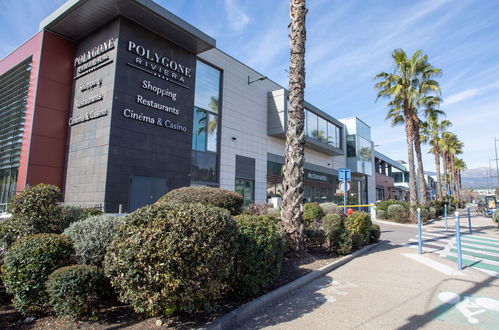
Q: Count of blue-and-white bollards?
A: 4